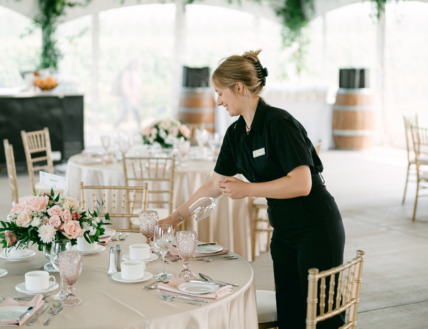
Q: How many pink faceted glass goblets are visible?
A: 3